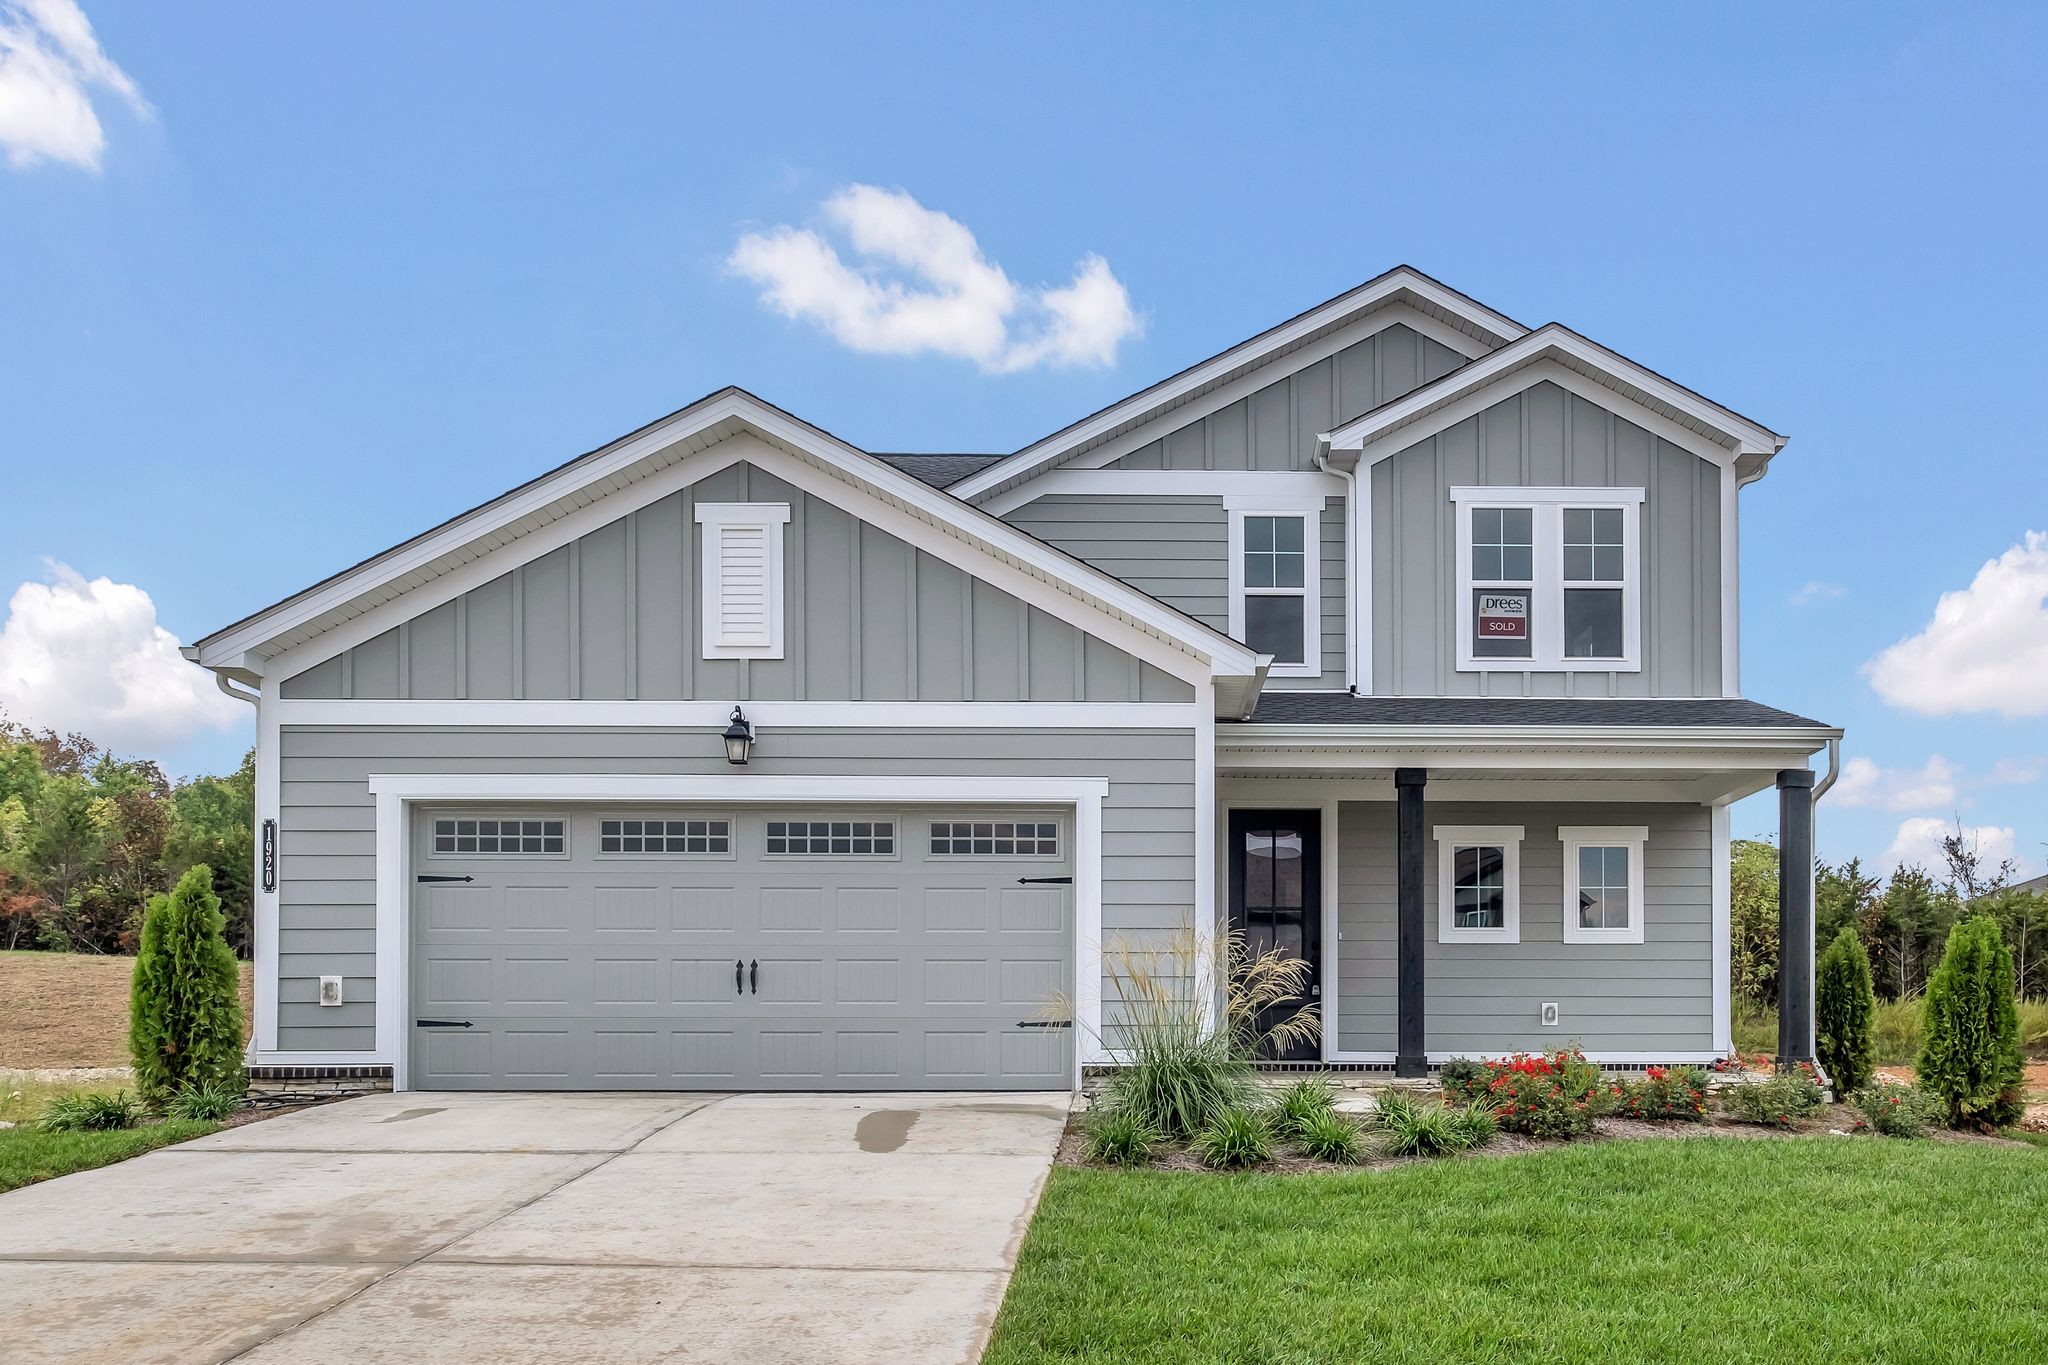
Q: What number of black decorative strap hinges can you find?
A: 4